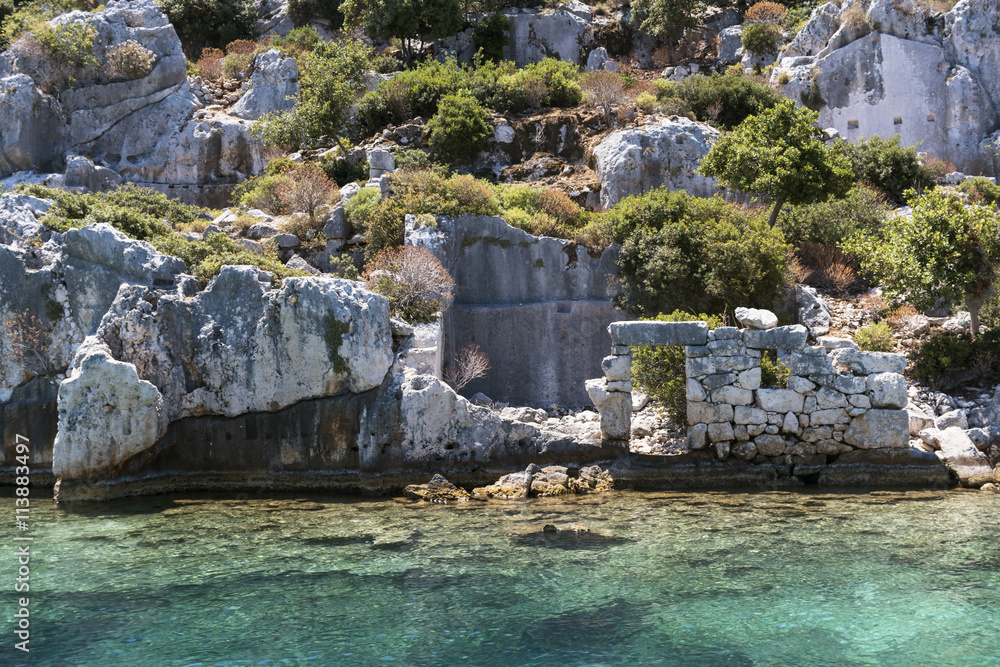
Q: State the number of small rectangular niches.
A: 3